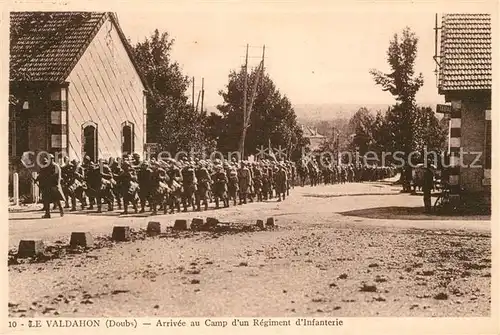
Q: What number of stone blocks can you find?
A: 9